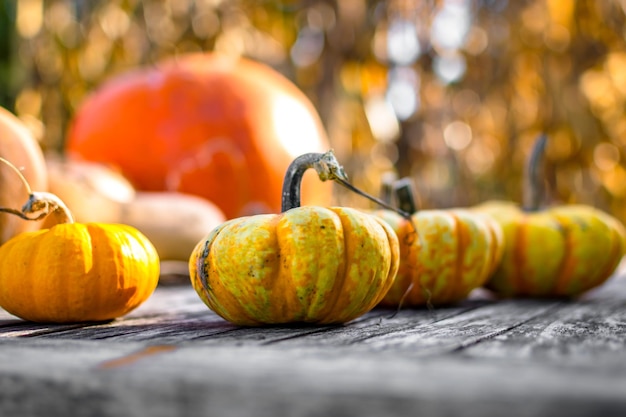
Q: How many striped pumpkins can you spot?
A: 3